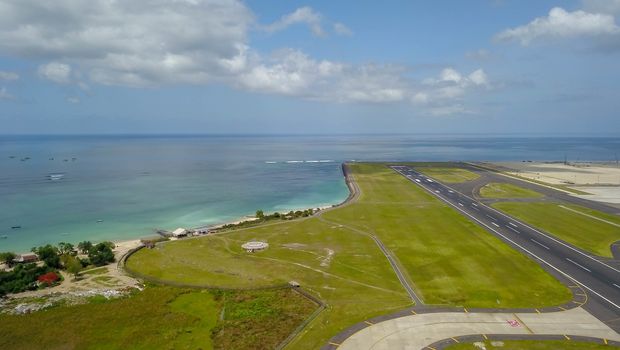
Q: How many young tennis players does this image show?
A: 0